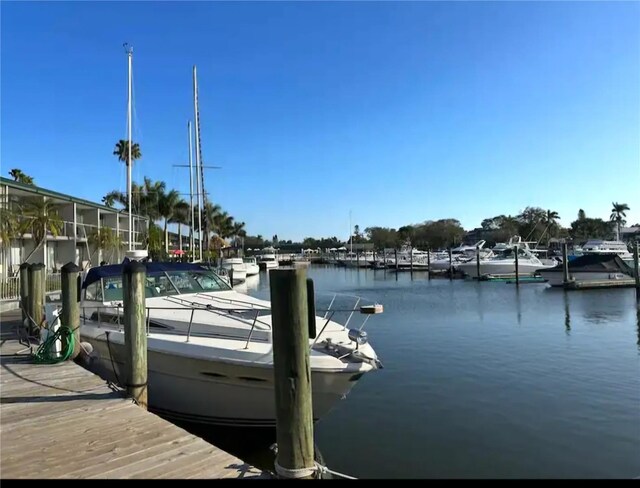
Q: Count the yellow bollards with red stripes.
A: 0